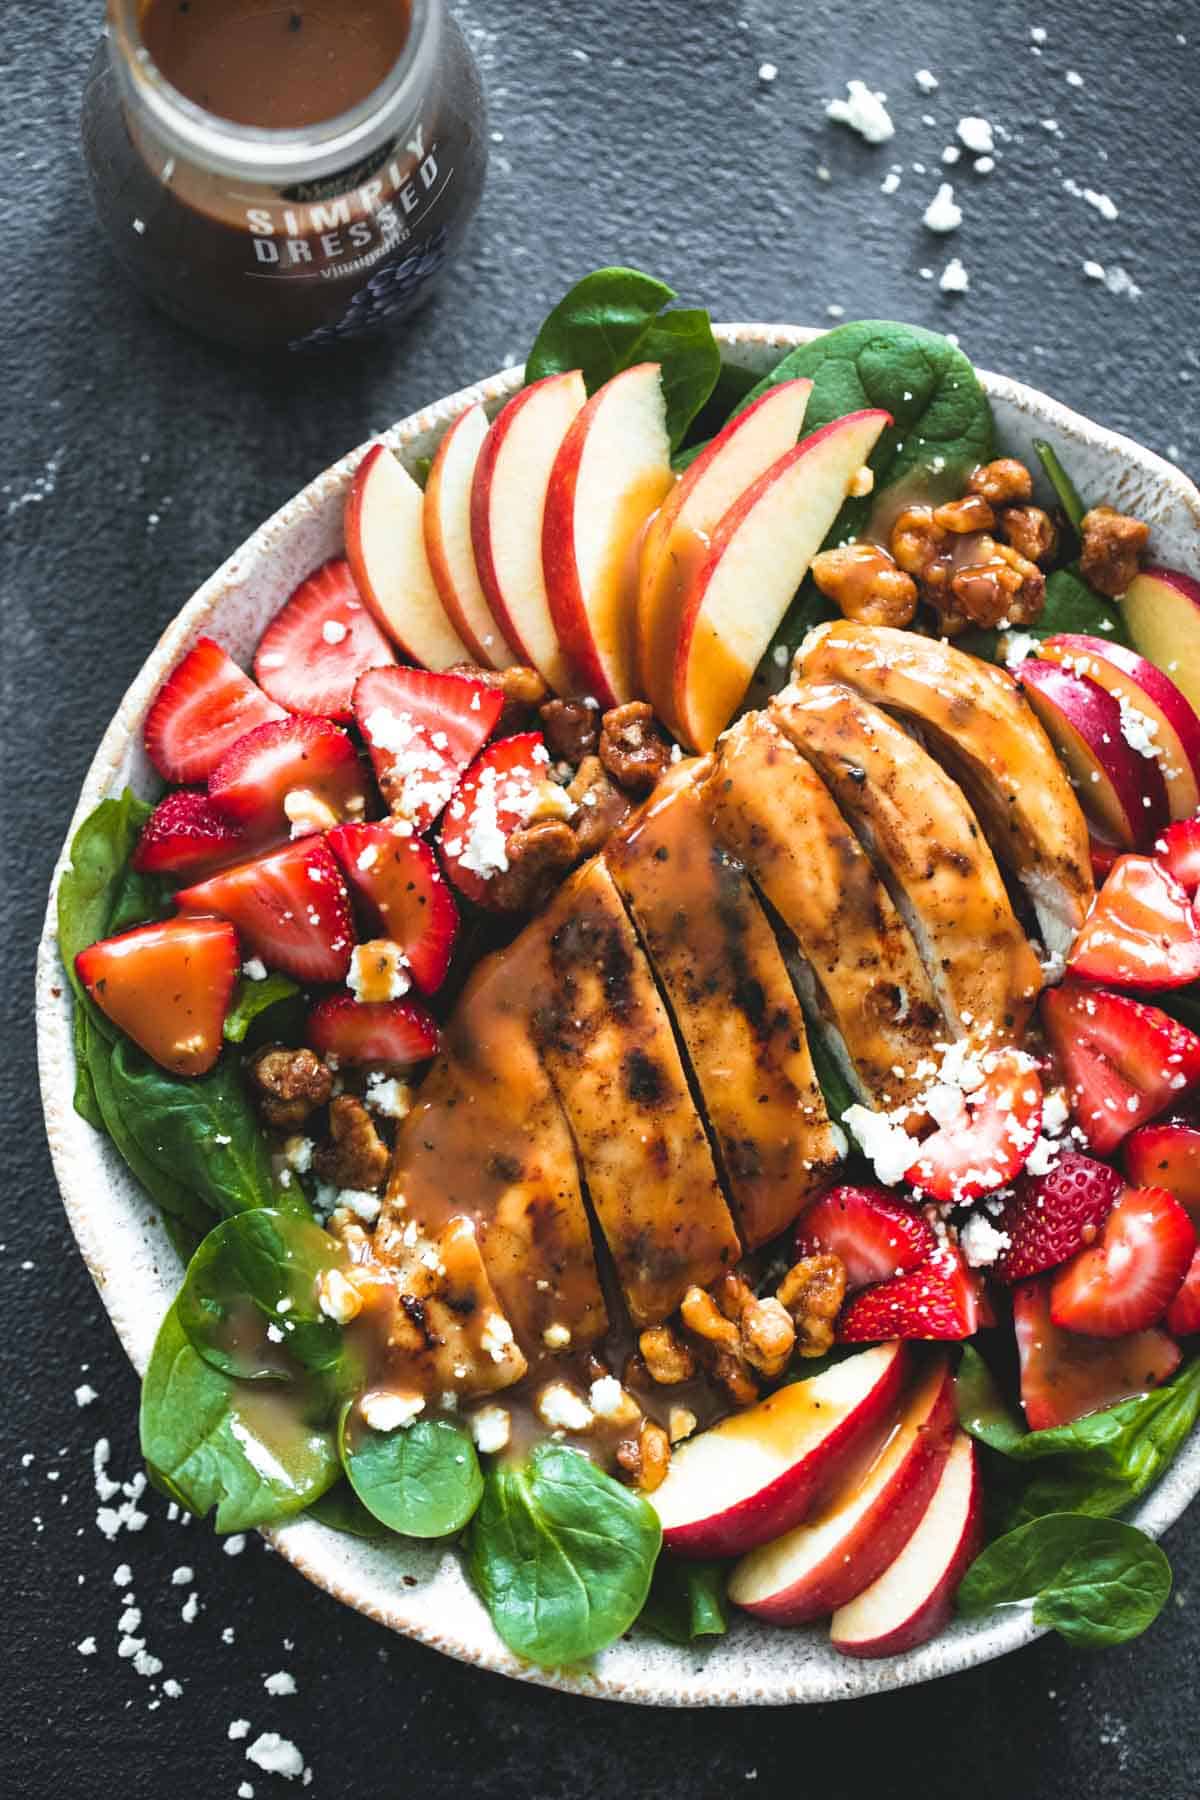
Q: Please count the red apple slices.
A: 12